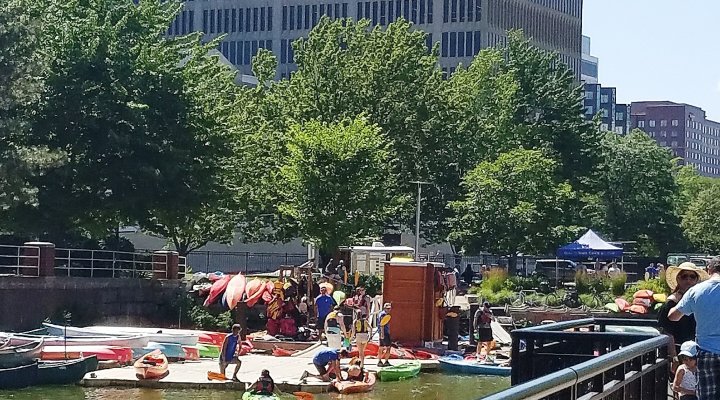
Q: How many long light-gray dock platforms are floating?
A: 1